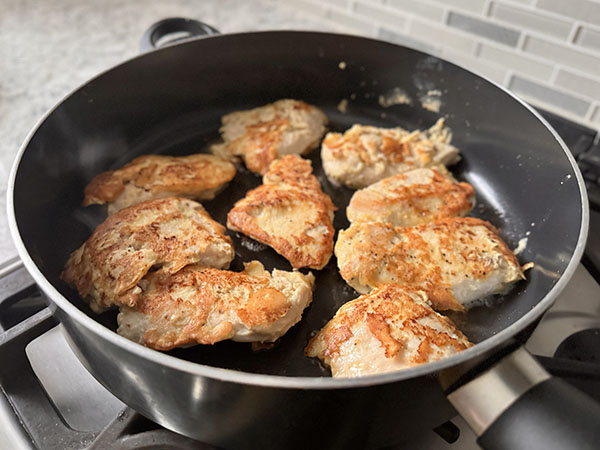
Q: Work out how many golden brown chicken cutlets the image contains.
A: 9